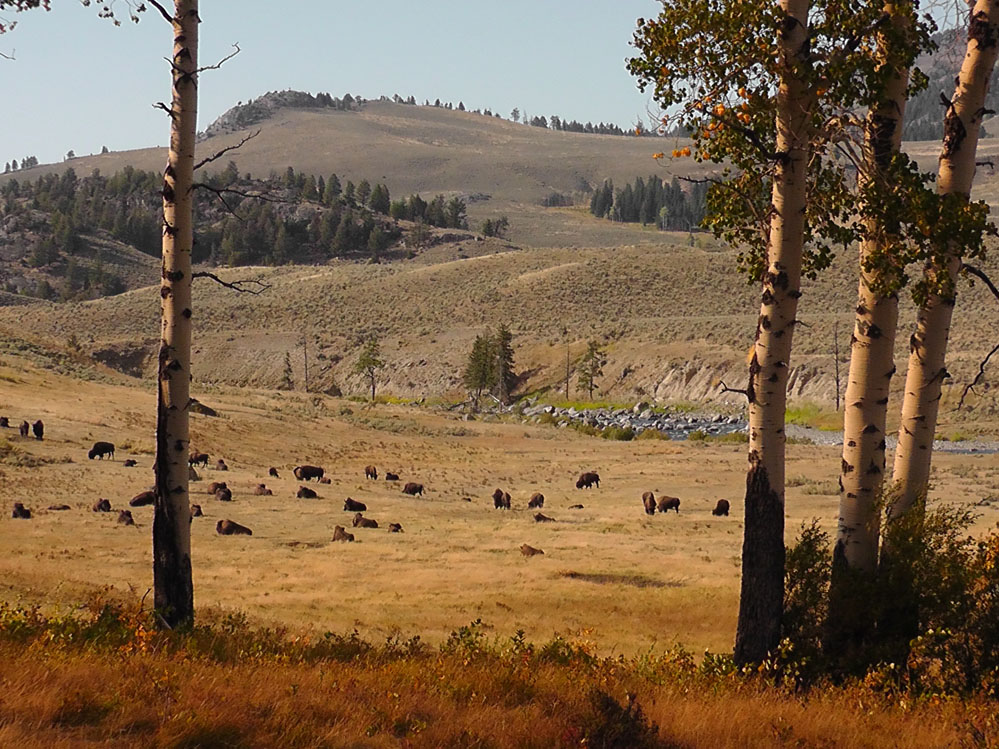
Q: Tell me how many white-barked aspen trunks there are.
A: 4